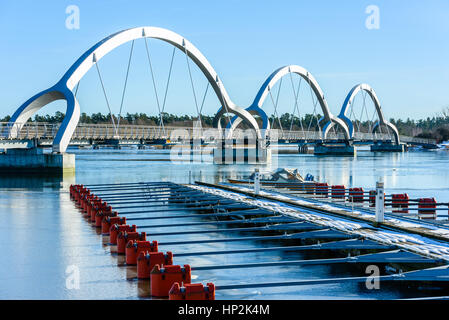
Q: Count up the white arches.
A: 3